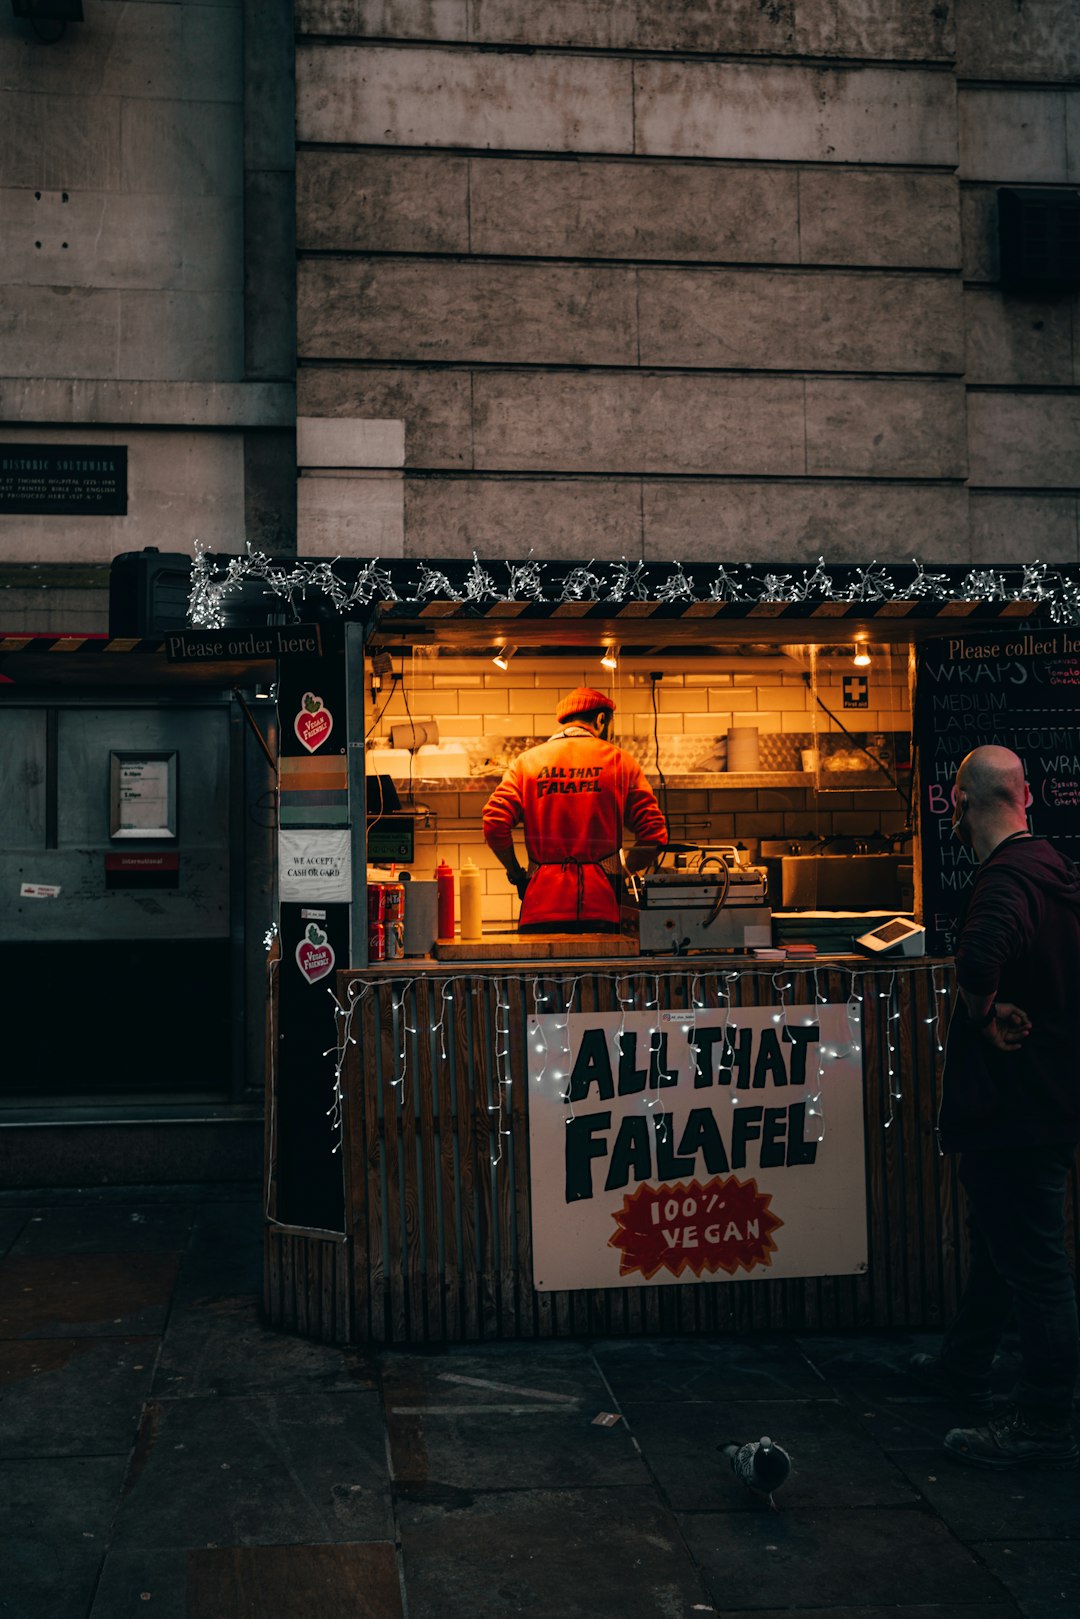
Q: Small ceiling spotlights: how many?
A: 3